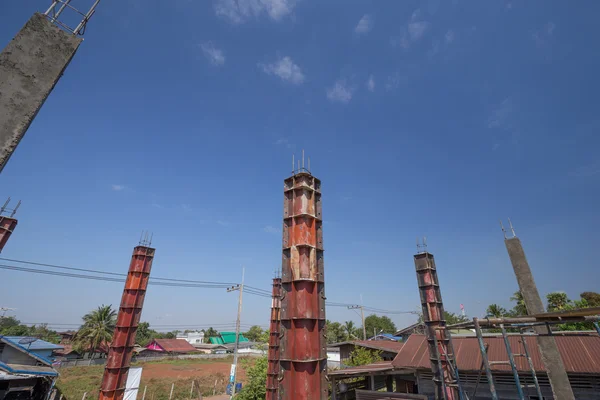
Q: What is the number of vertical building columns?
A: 7